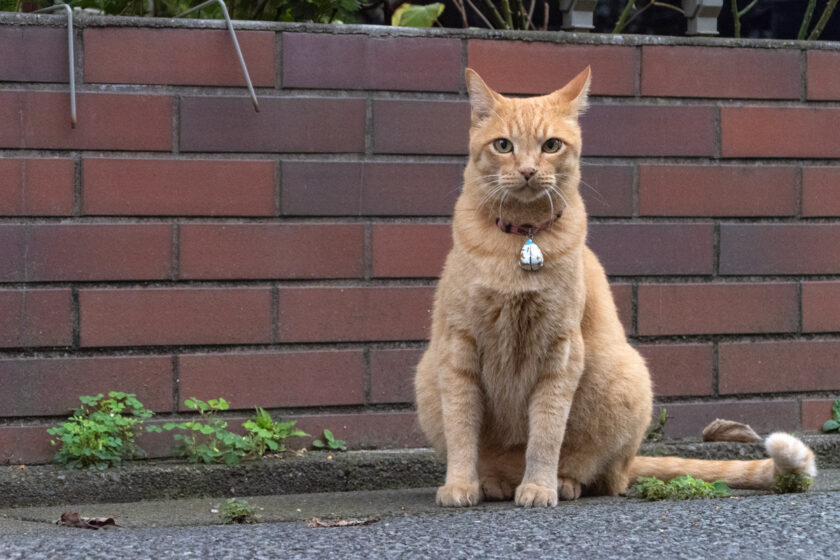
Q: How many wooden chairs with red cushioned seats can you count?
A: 0